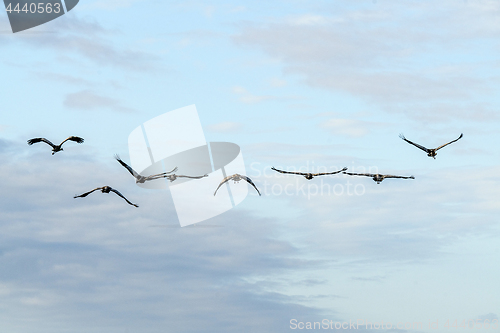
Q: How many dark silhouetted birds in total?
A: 8